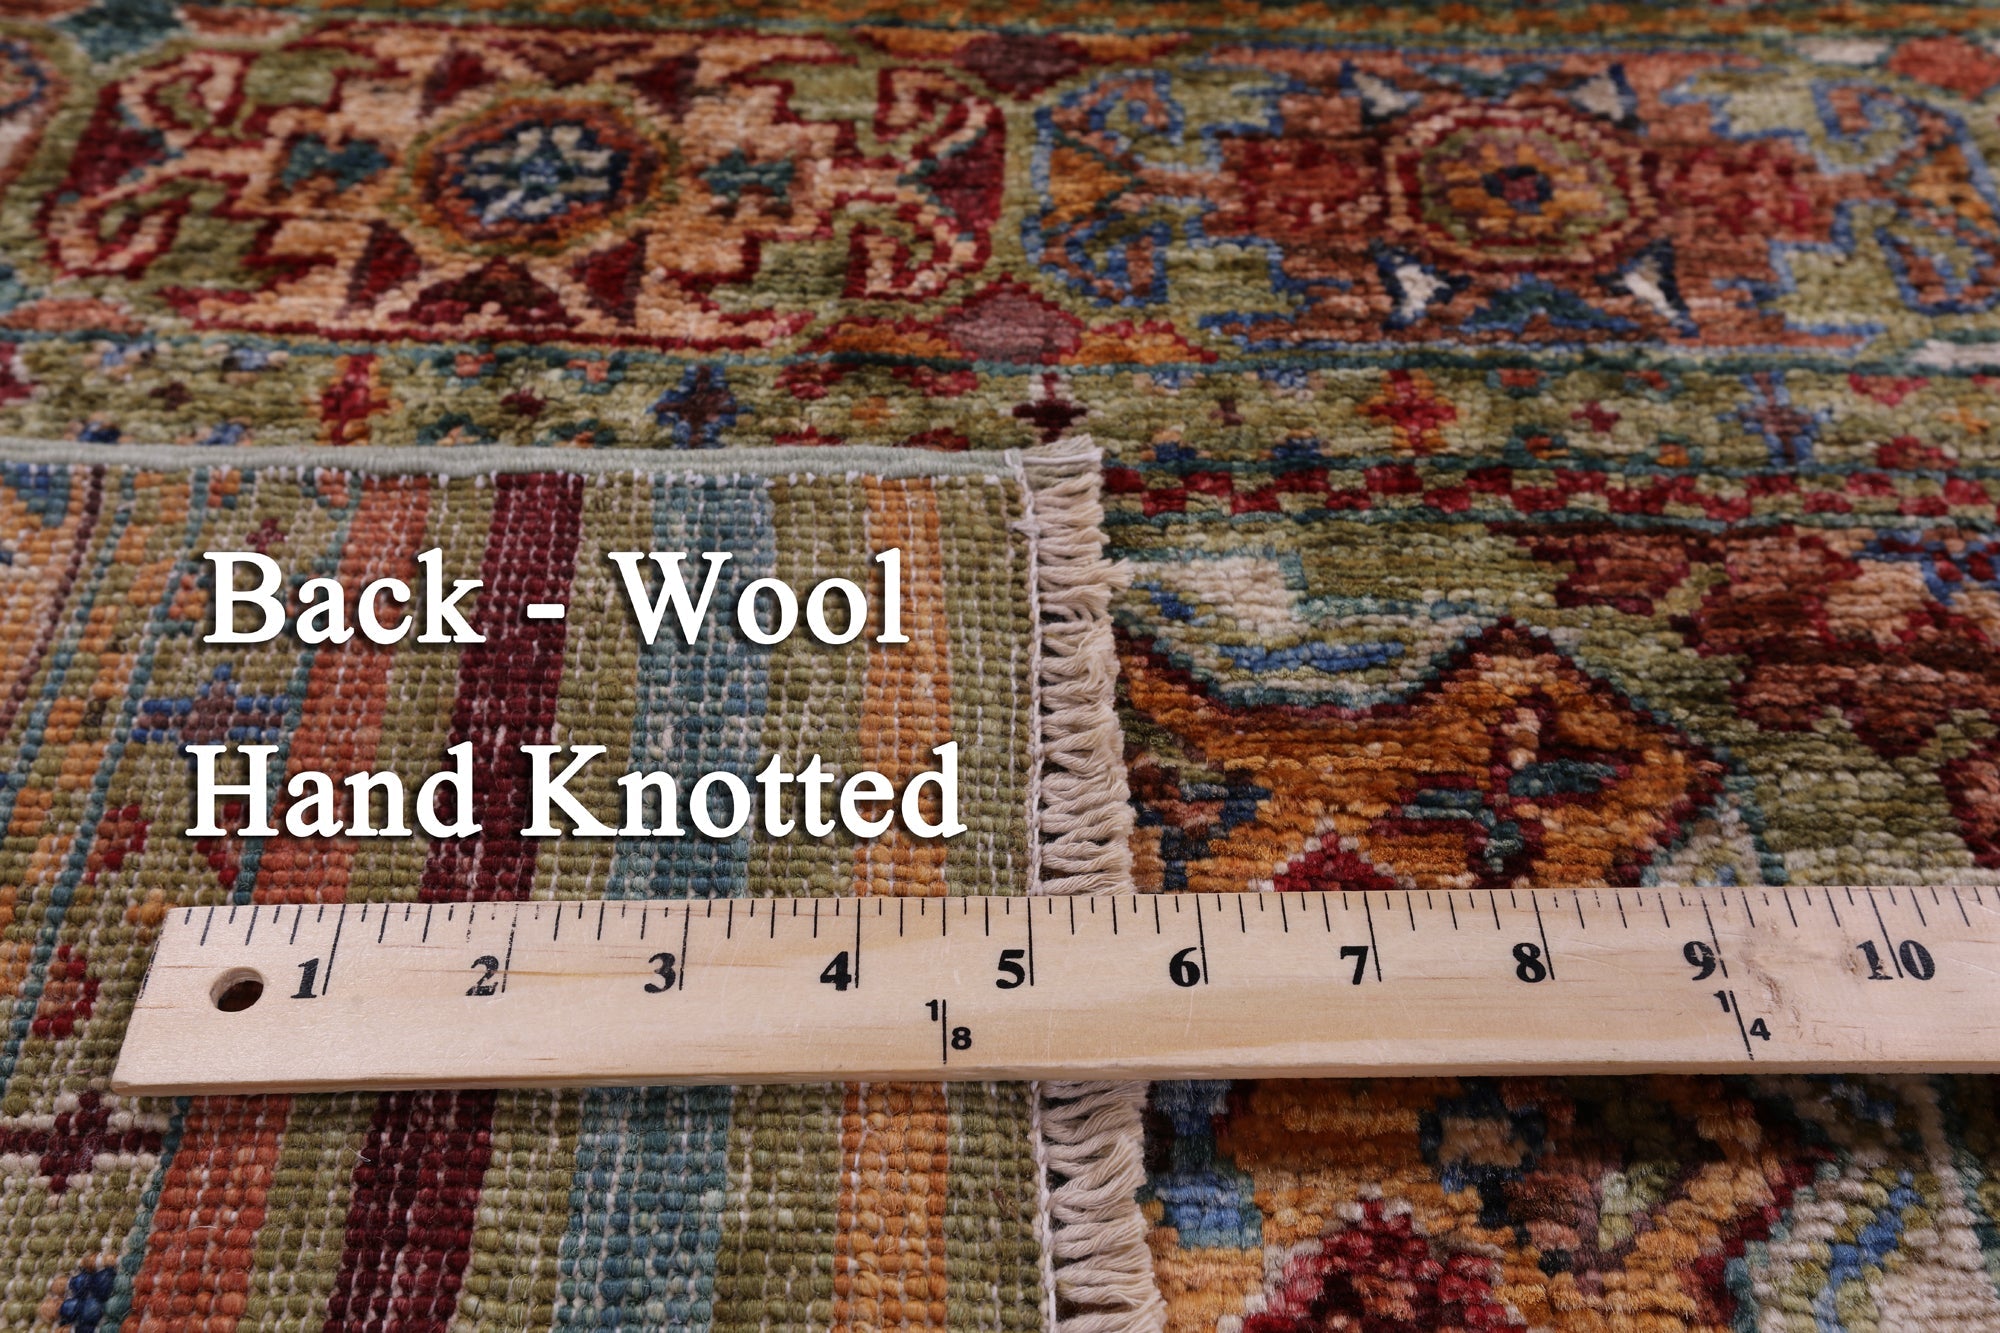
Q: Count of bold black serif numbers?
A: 10